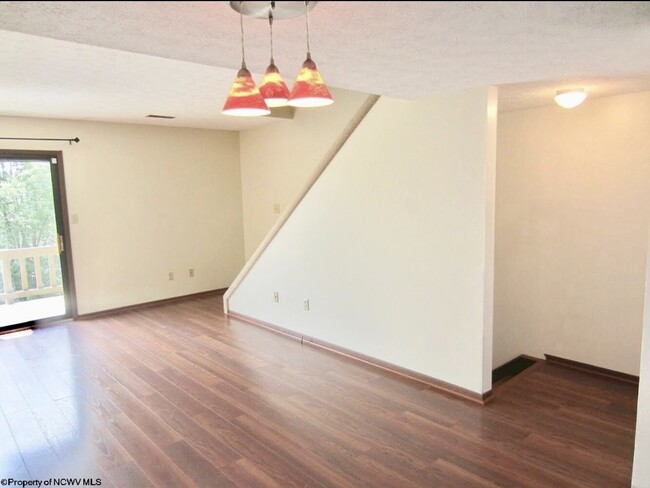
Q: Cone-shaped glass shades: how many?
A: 3